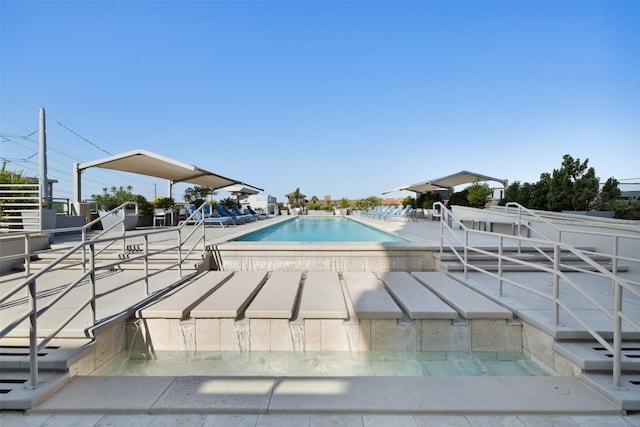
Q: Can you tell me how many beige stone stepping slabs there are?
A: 7